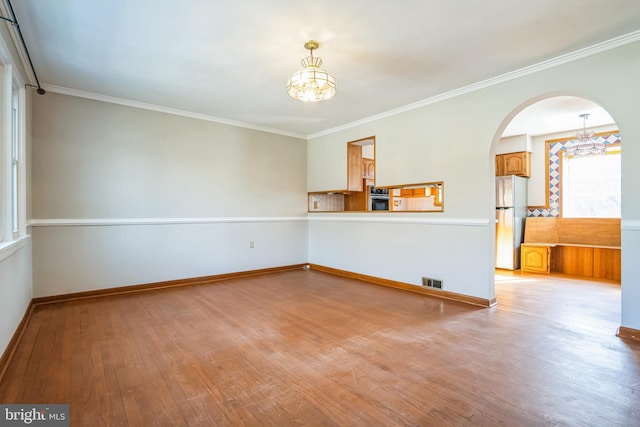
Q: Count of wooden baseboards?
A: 4